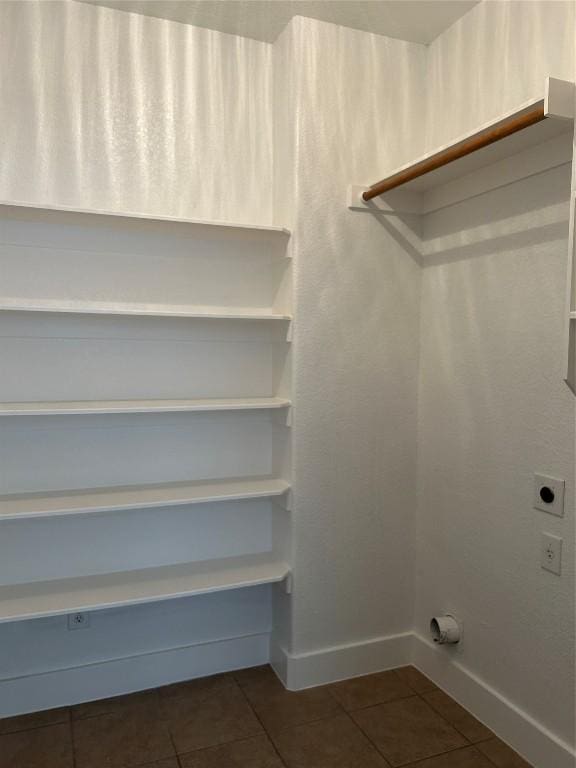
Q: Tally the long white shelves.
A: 5